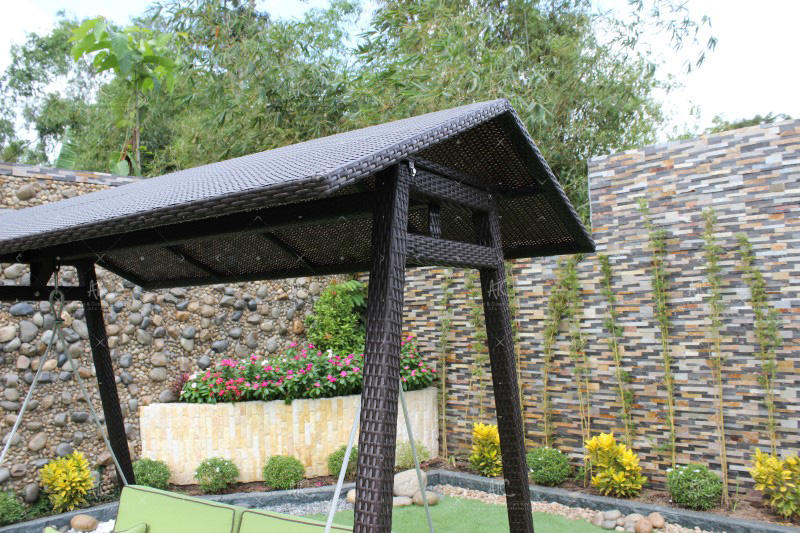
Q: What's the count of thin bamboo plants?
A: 9